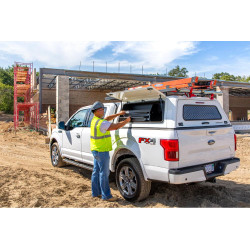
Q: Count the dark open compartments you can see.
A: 1